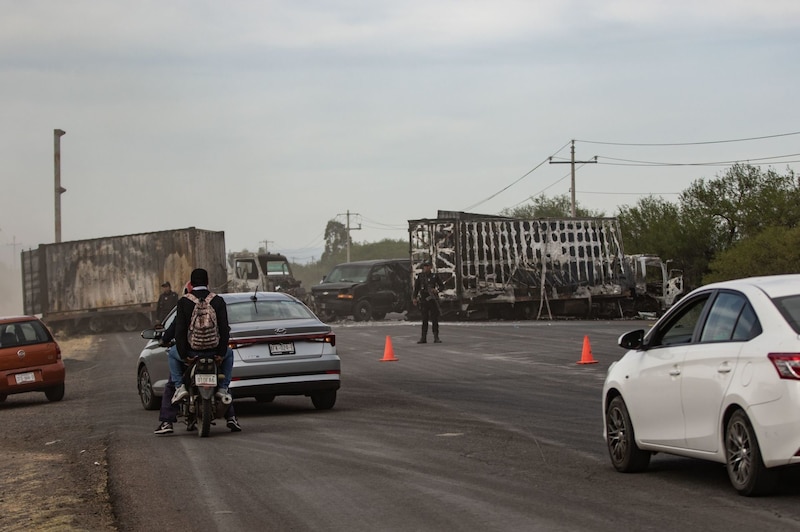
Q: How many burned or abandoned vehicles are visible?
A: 3